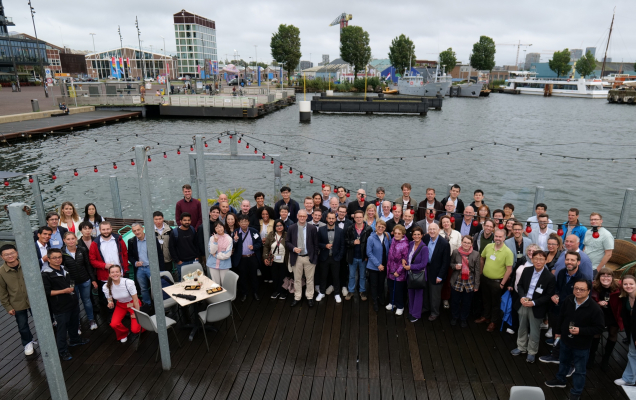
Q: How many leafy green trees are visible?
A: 7